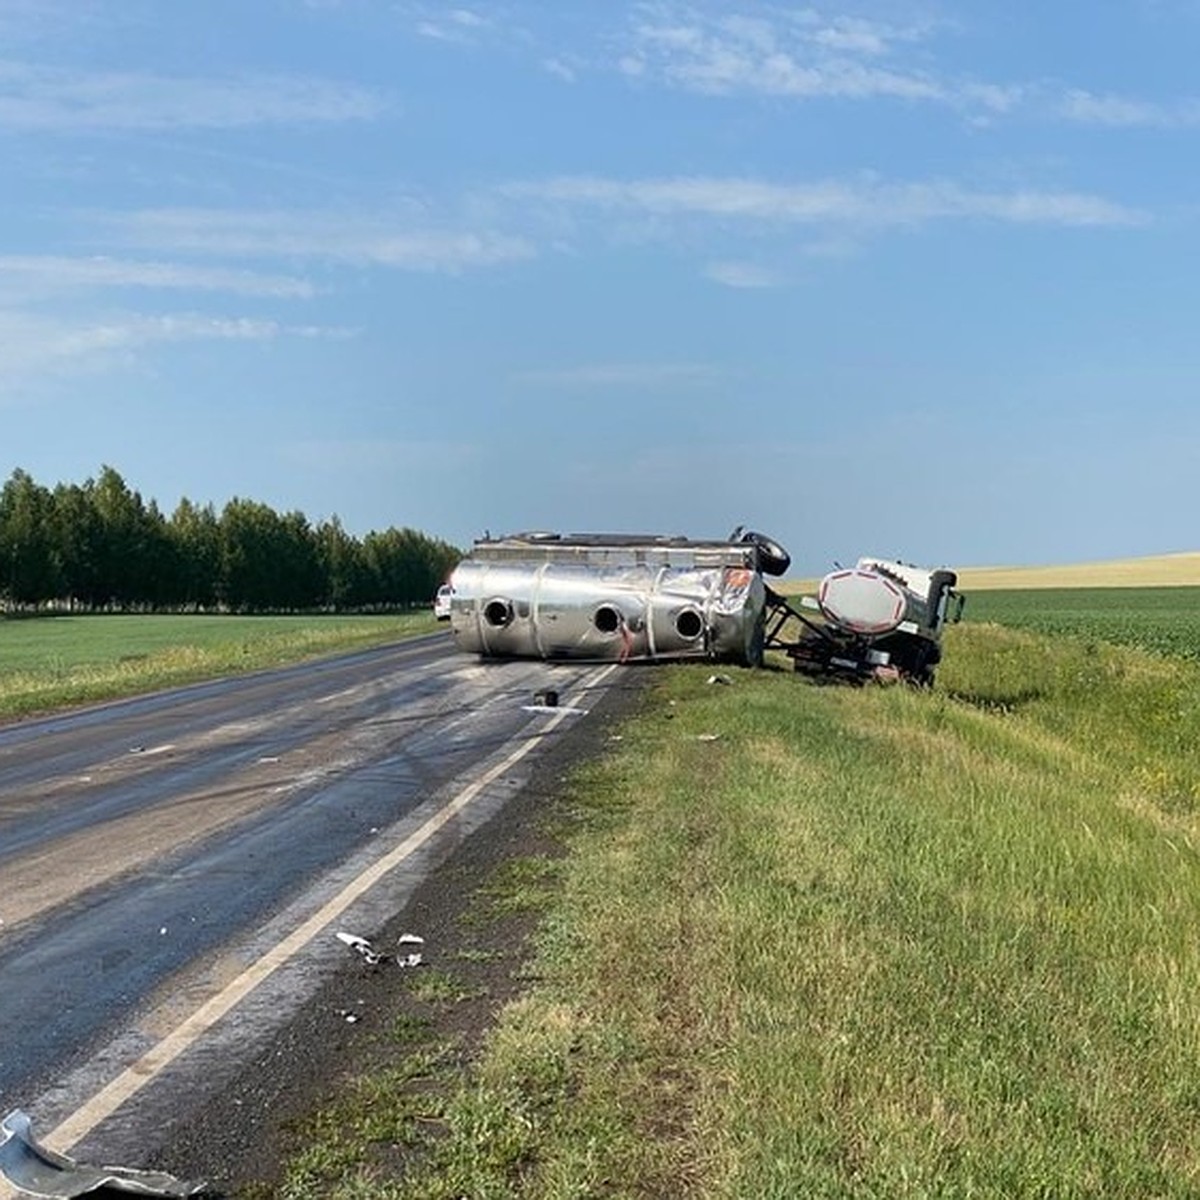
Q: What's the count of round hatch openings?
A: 3